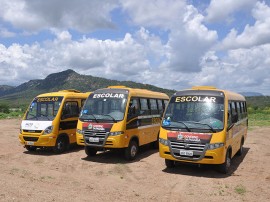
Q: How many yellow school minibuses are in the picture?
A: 3